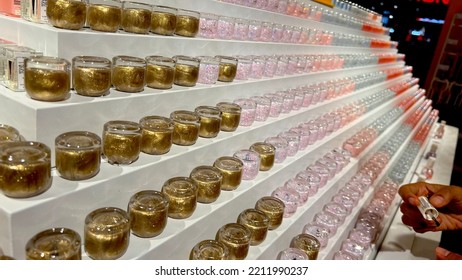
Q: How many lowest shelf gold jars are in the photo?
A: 1